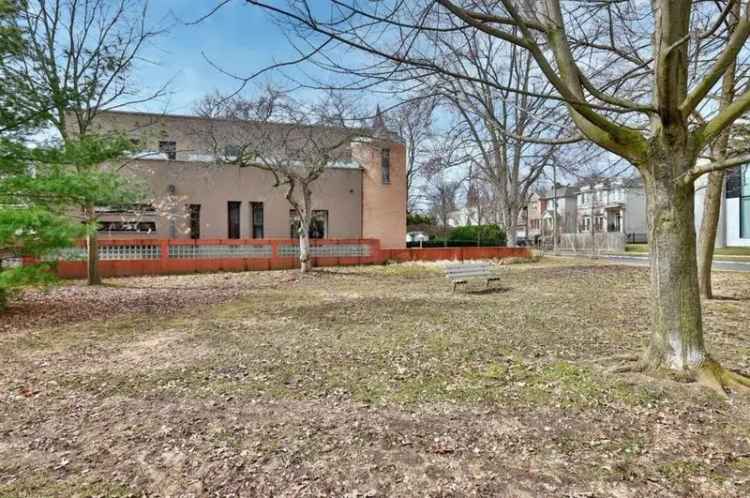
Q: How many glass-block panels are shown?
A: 3